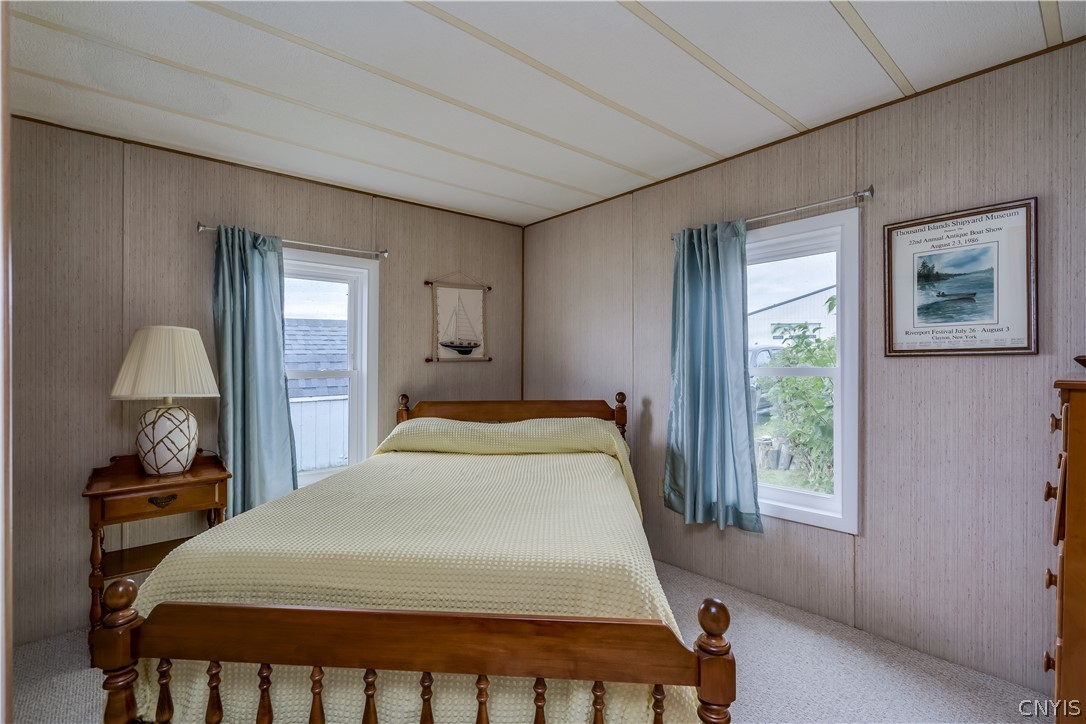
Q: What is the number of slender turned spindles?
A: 10